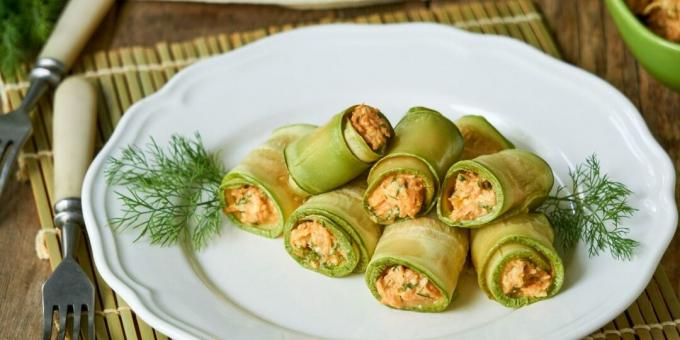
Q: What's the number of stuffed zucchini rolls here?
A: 8